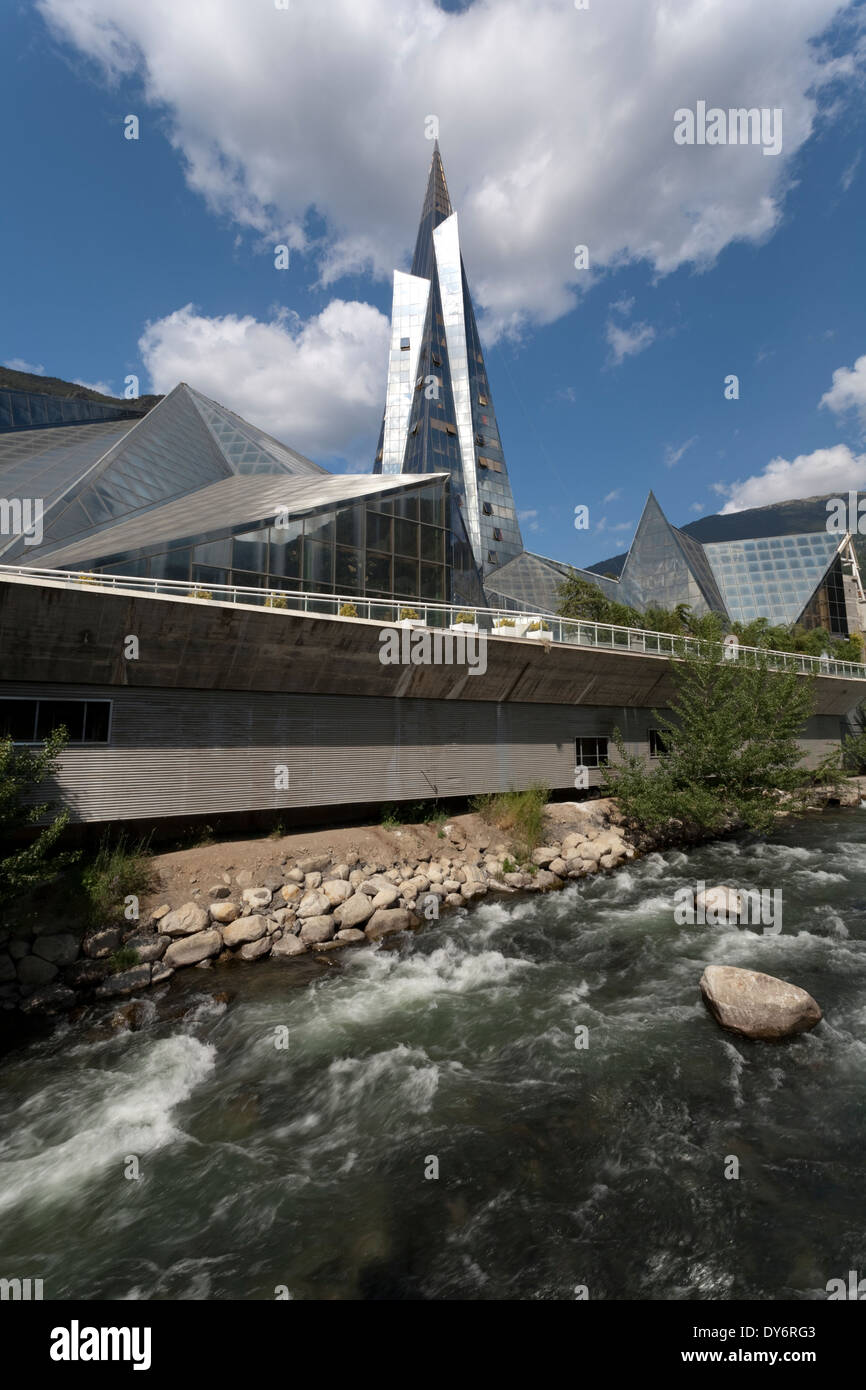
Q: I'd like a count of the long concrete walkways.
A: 1